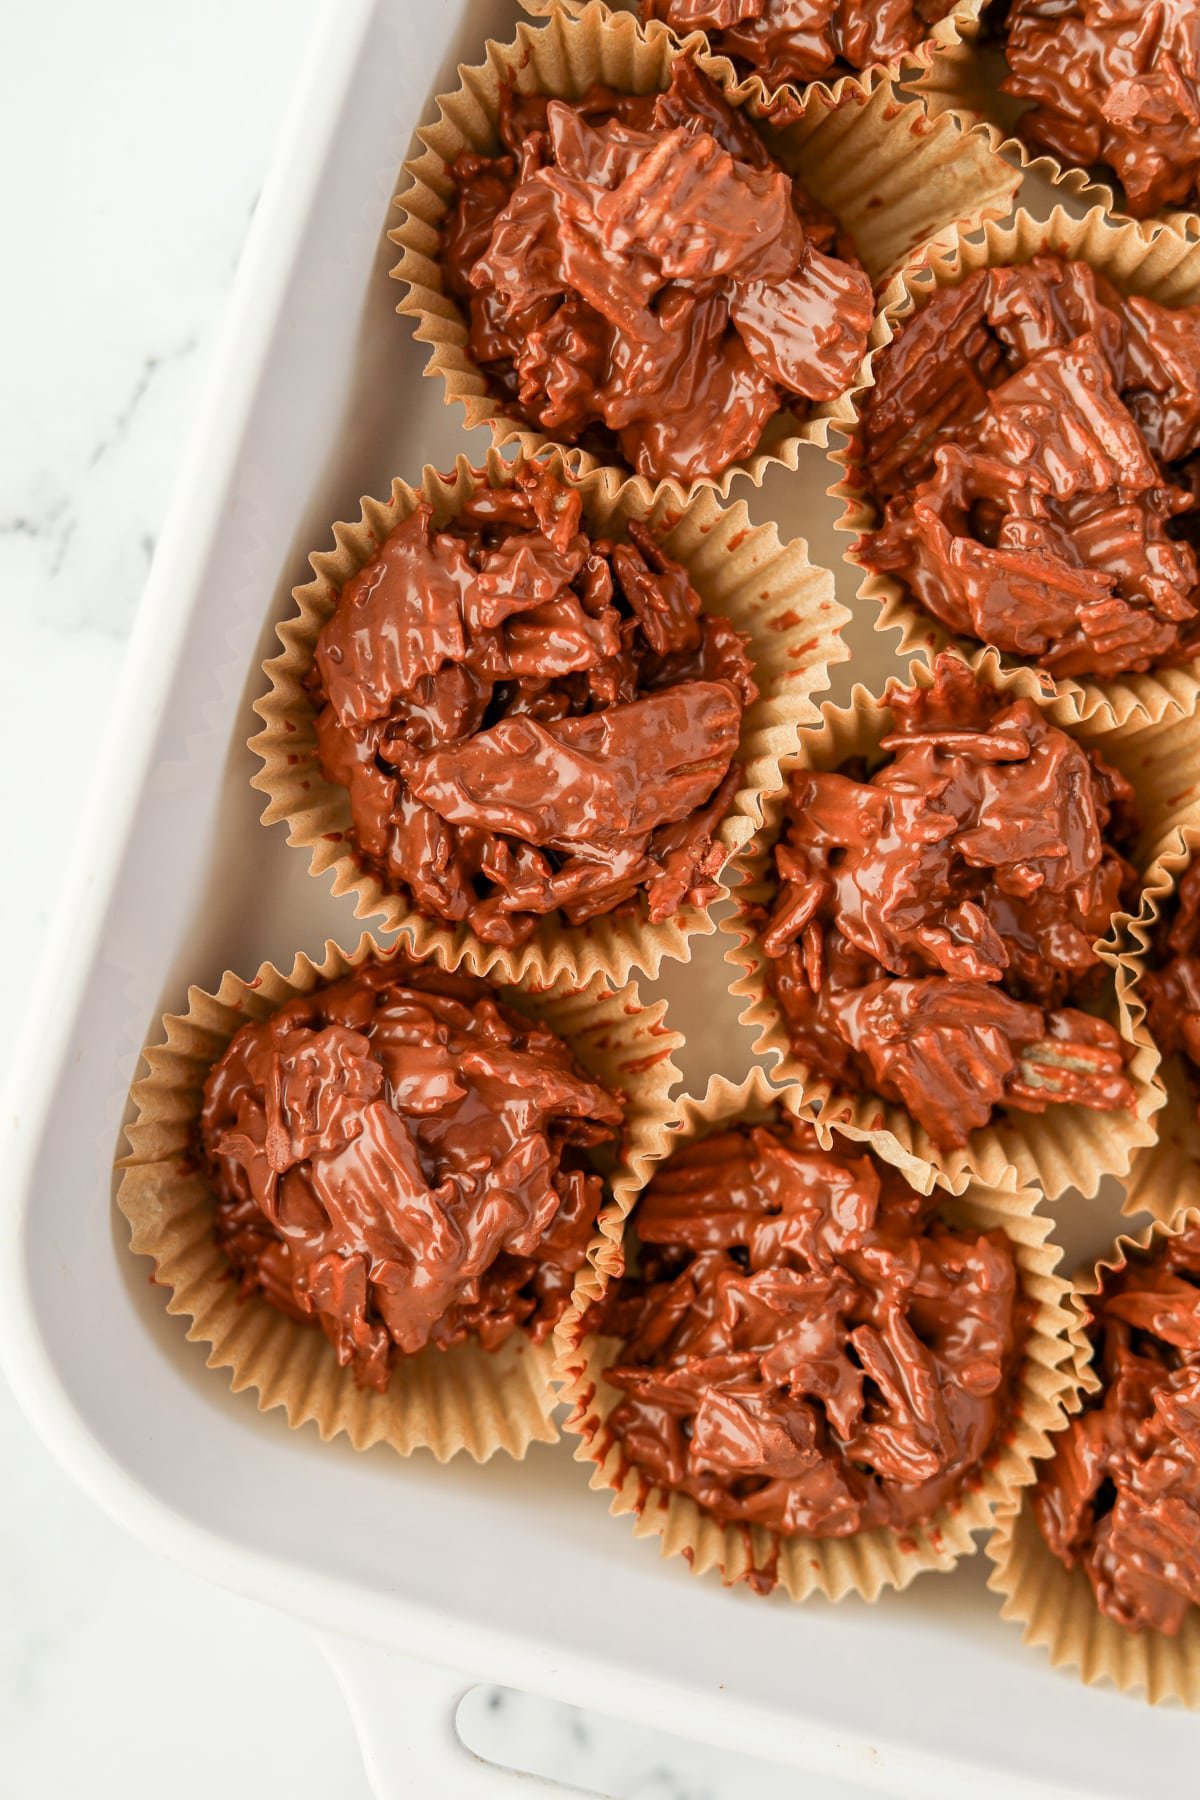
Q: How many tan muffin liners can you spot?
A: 10